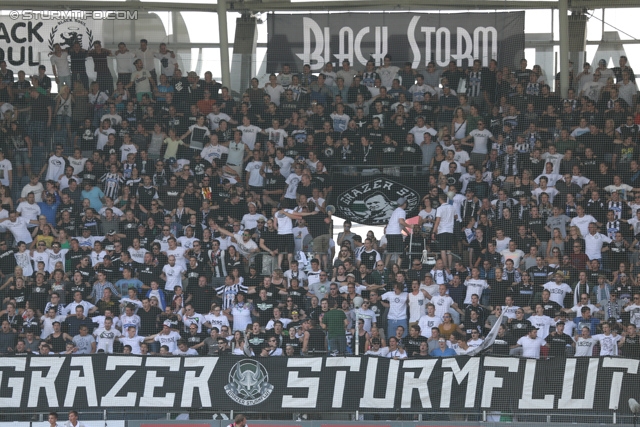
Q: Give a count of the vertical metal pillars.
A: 2